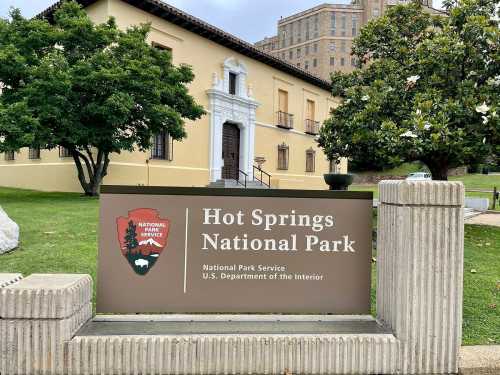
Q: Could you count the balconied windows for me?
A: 2